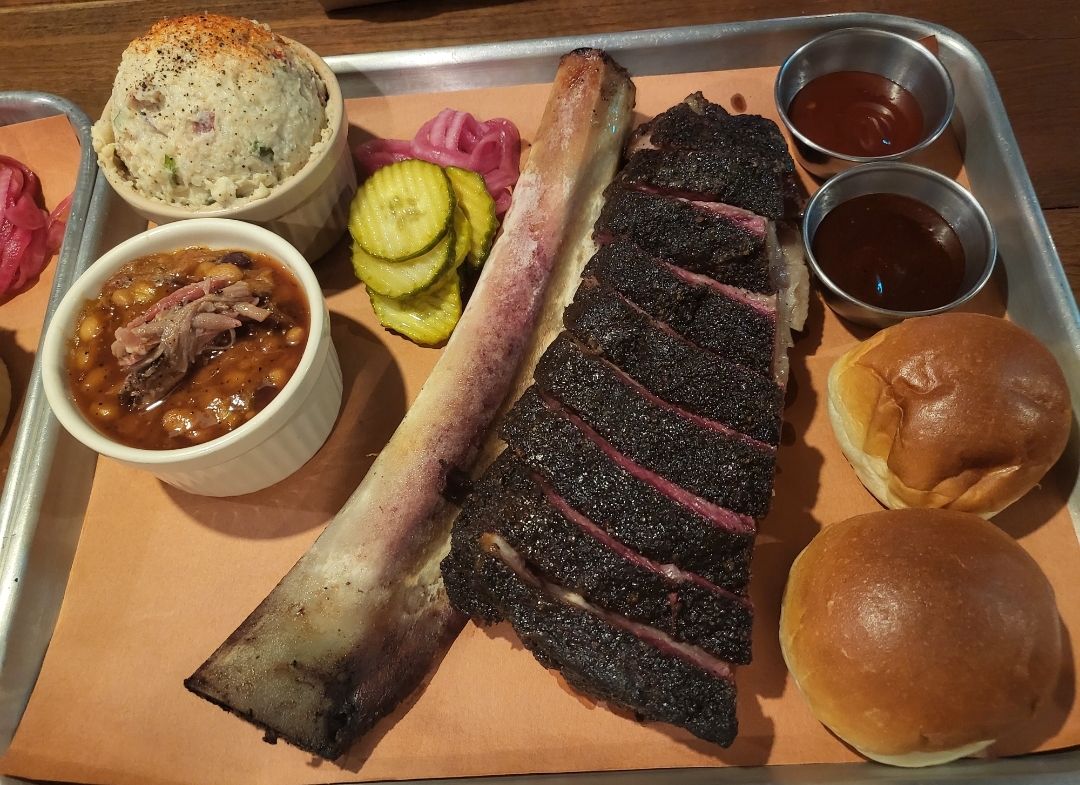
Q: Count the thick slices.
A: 9